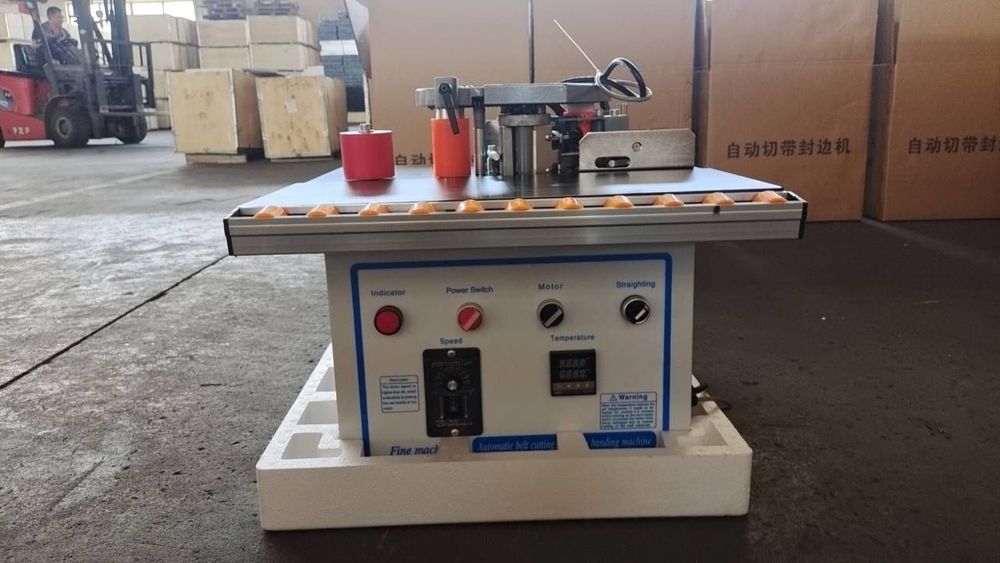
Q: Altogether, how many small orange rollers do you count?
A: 11